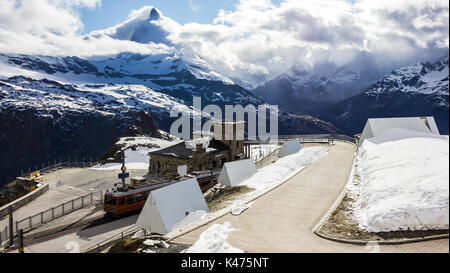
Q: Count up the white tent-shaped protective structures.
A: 4